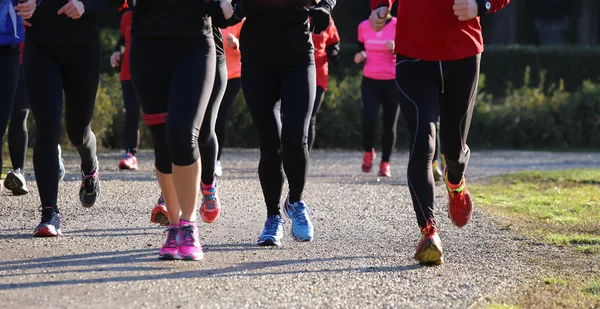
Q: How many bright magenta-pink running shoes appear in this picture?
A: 2